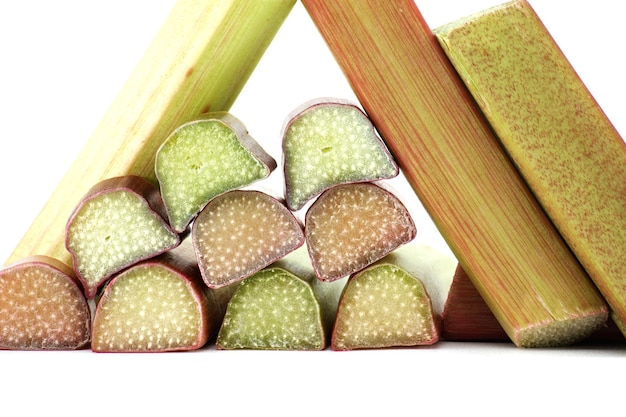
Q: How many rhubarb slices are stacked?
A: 9